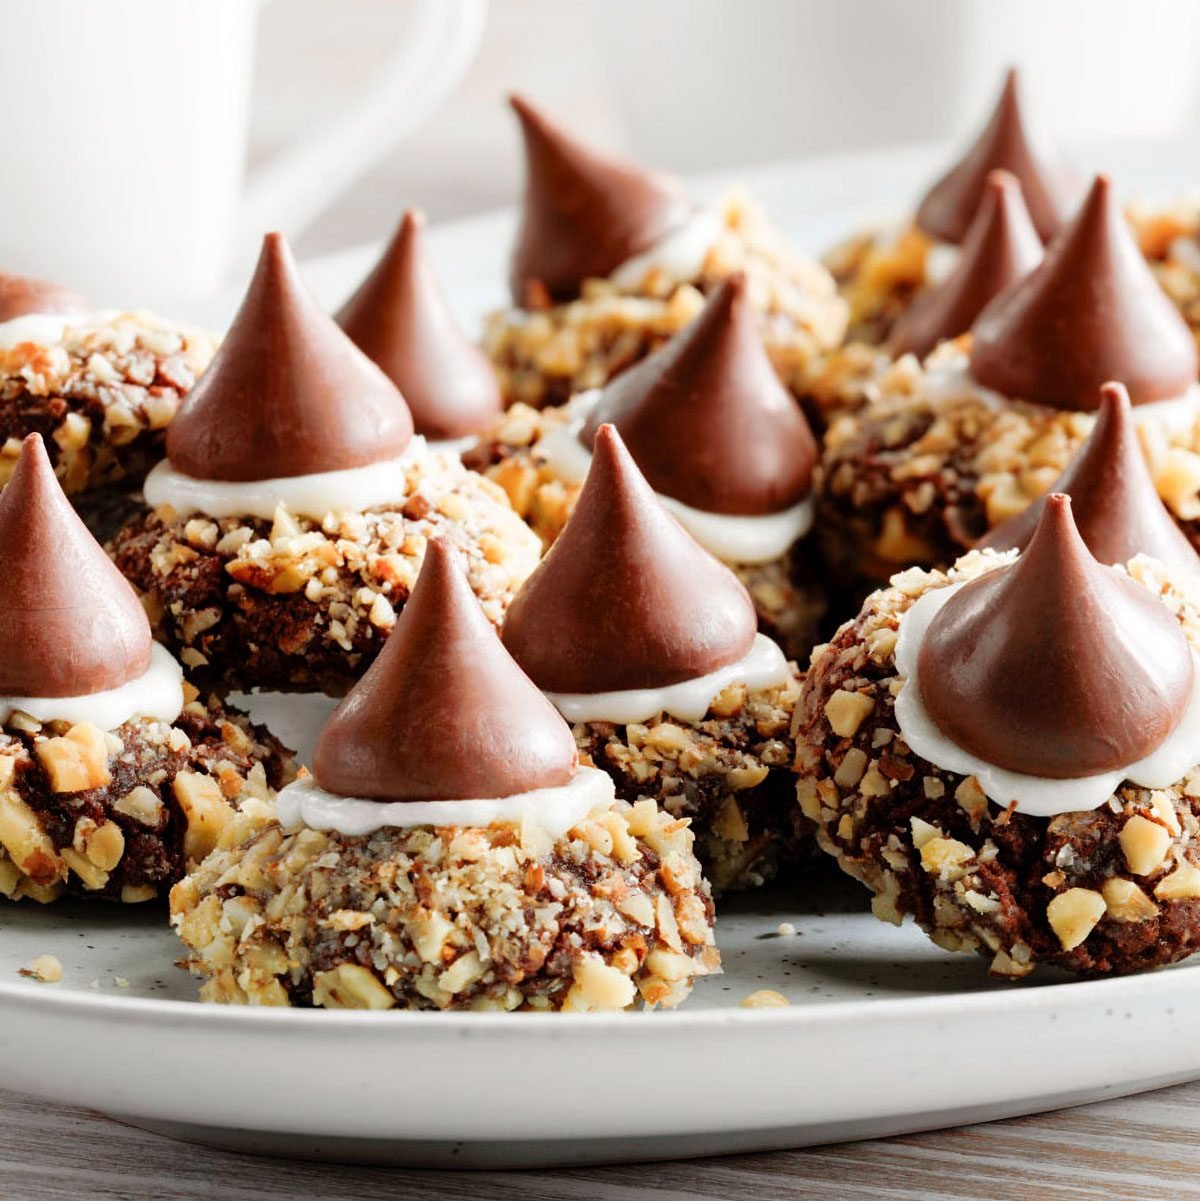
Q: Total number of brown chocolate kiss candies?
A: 13